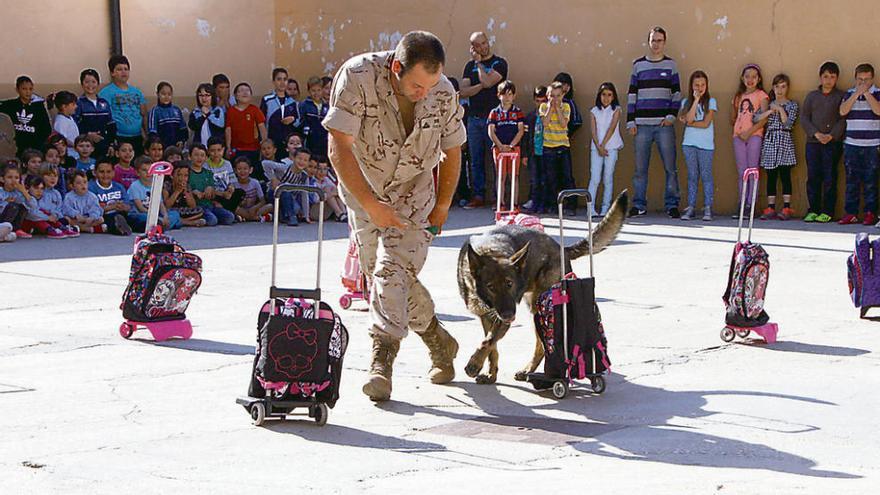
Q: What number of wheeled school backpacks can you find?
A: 7